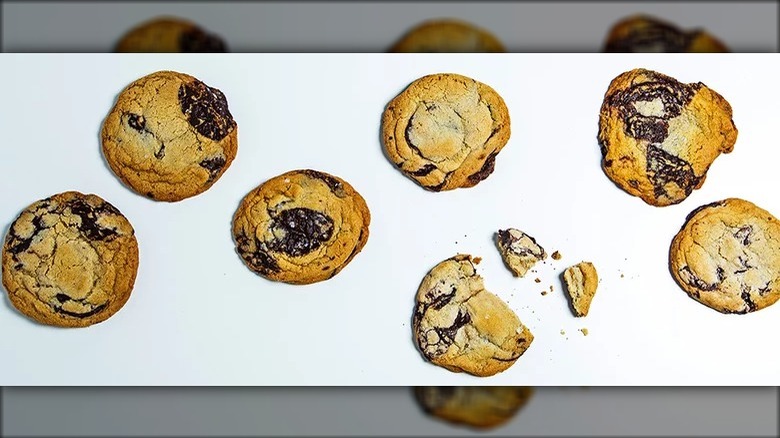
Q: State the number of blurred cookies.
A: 4